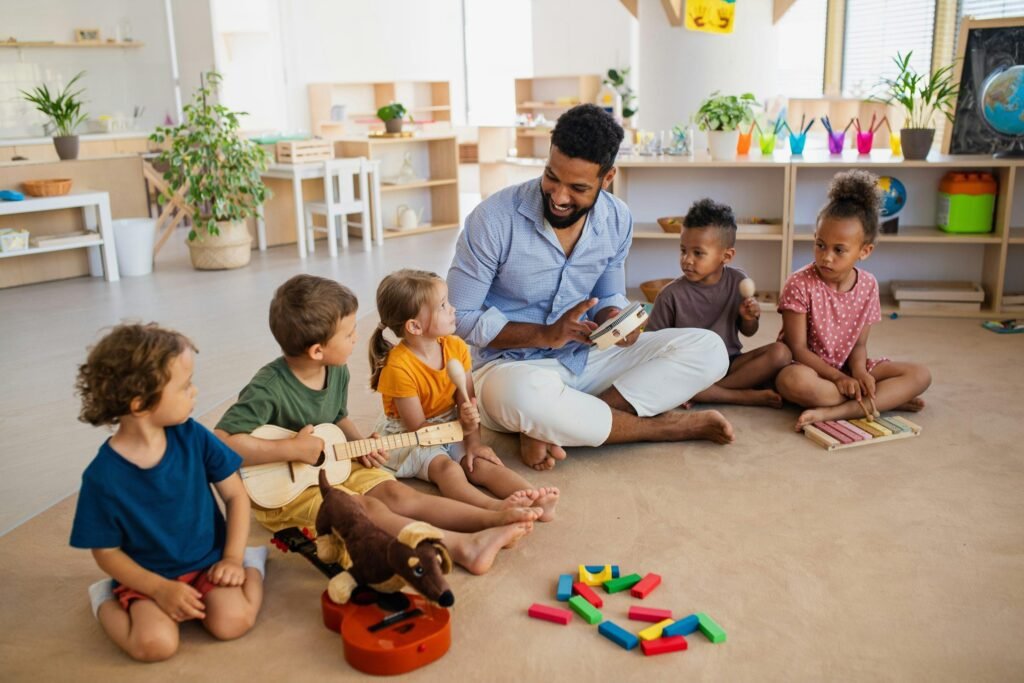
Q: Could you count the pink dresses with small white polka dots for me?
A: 1